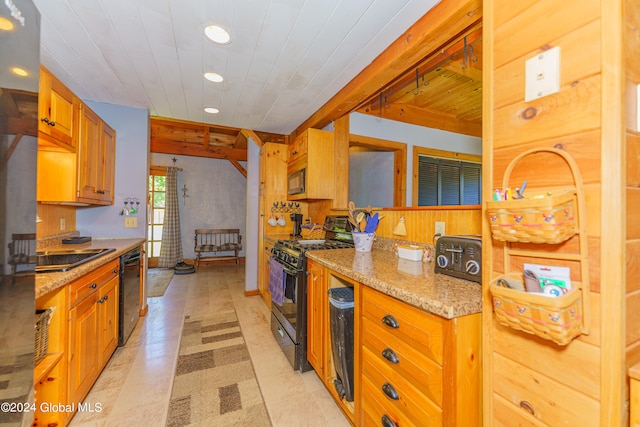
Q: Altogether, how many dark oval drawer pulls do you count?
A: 4